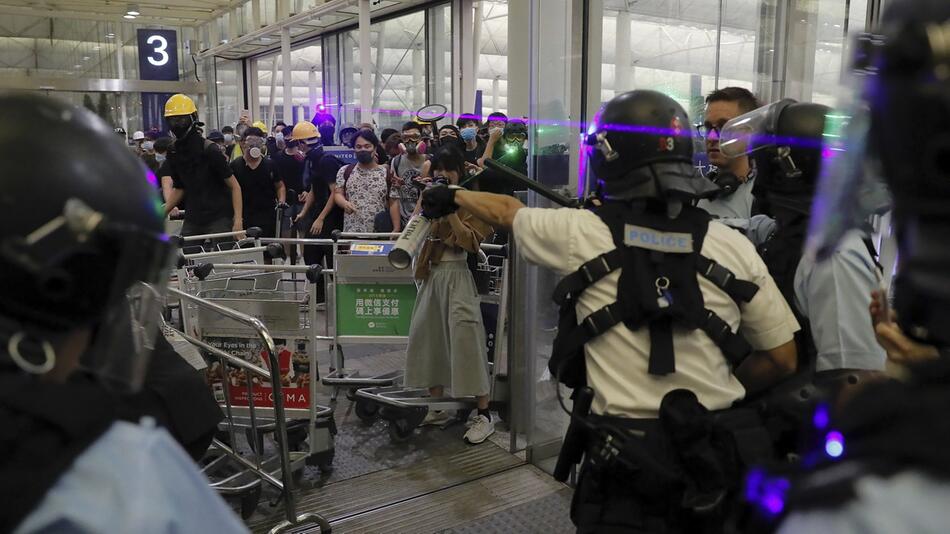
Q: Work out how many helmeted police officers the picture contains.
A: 4